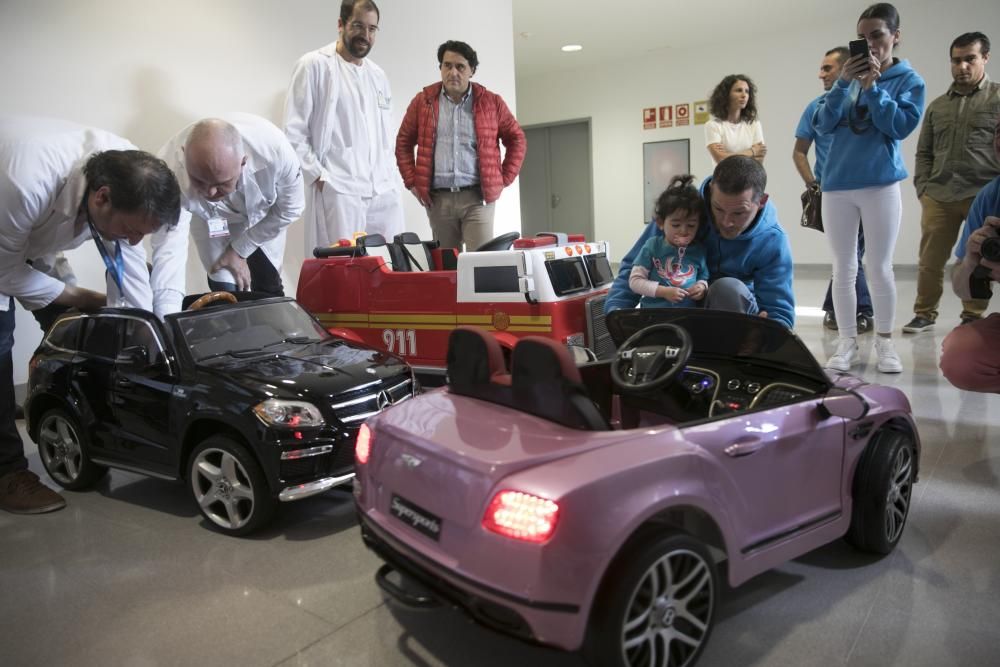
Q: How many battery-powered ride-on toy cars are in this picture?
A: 3